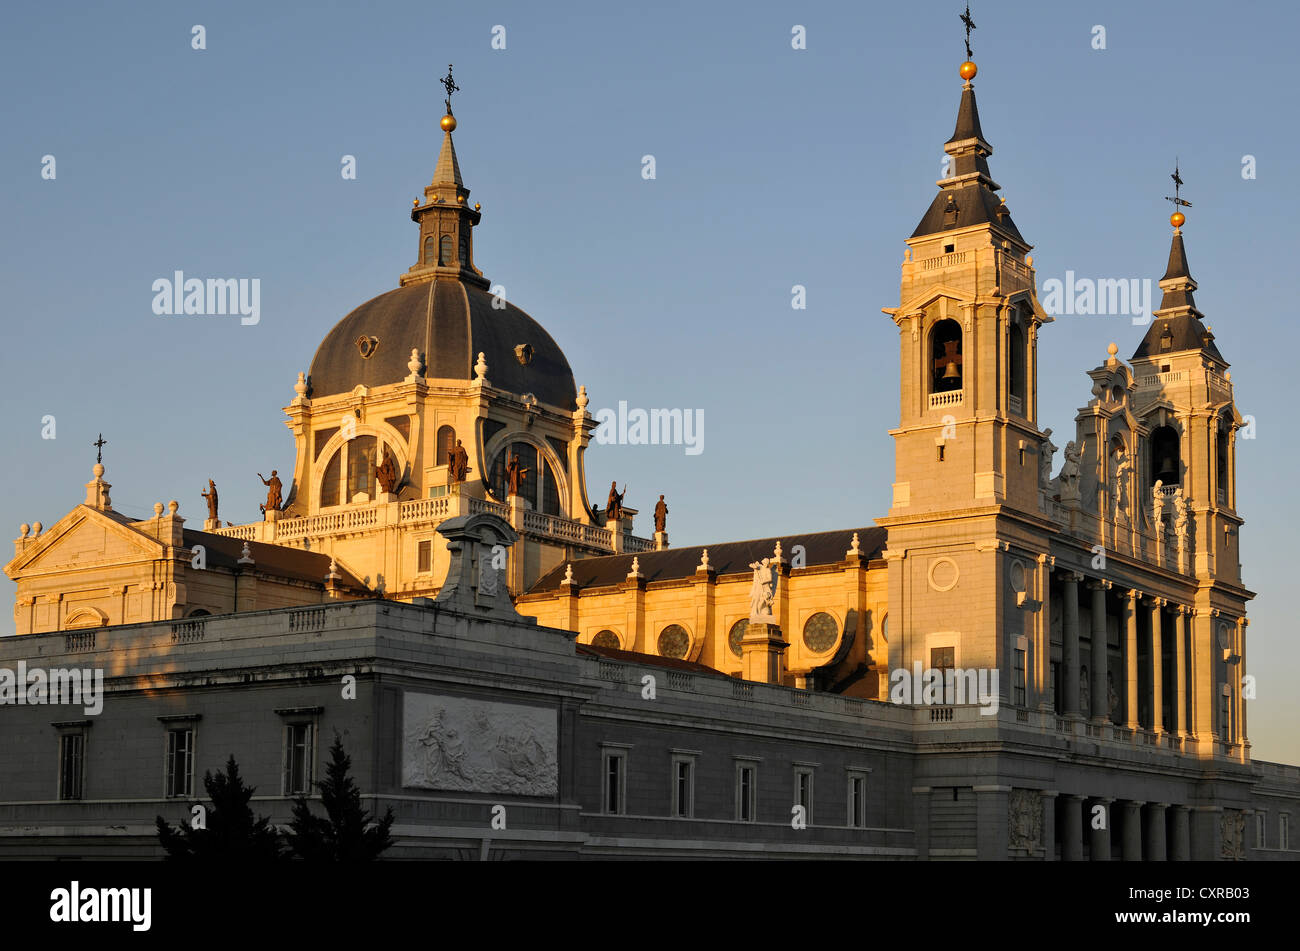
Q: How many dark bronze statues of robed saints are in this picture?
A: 7